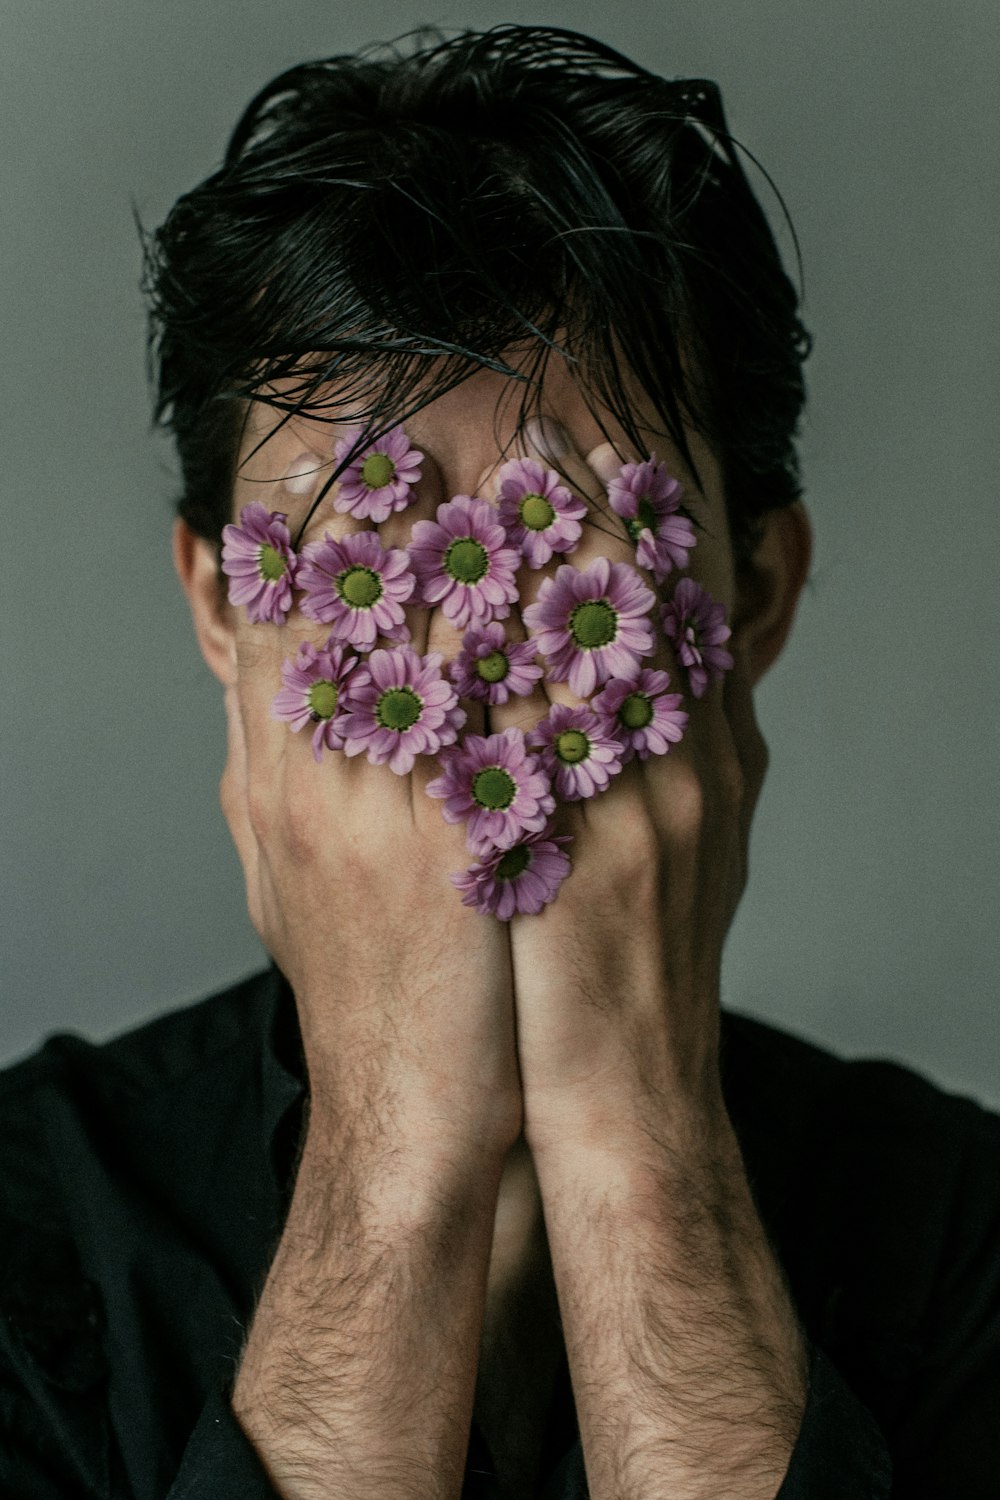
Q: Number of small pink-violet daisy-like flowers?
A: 15